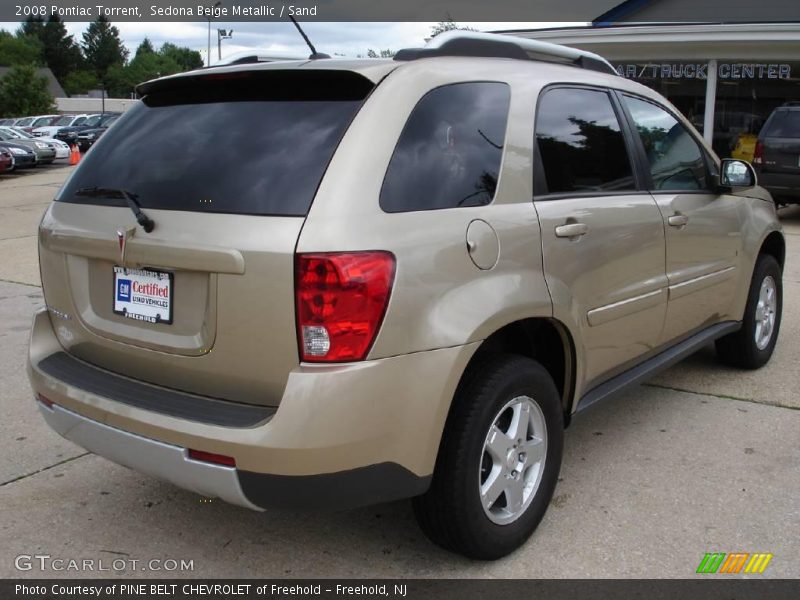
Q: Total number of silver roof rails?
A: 2